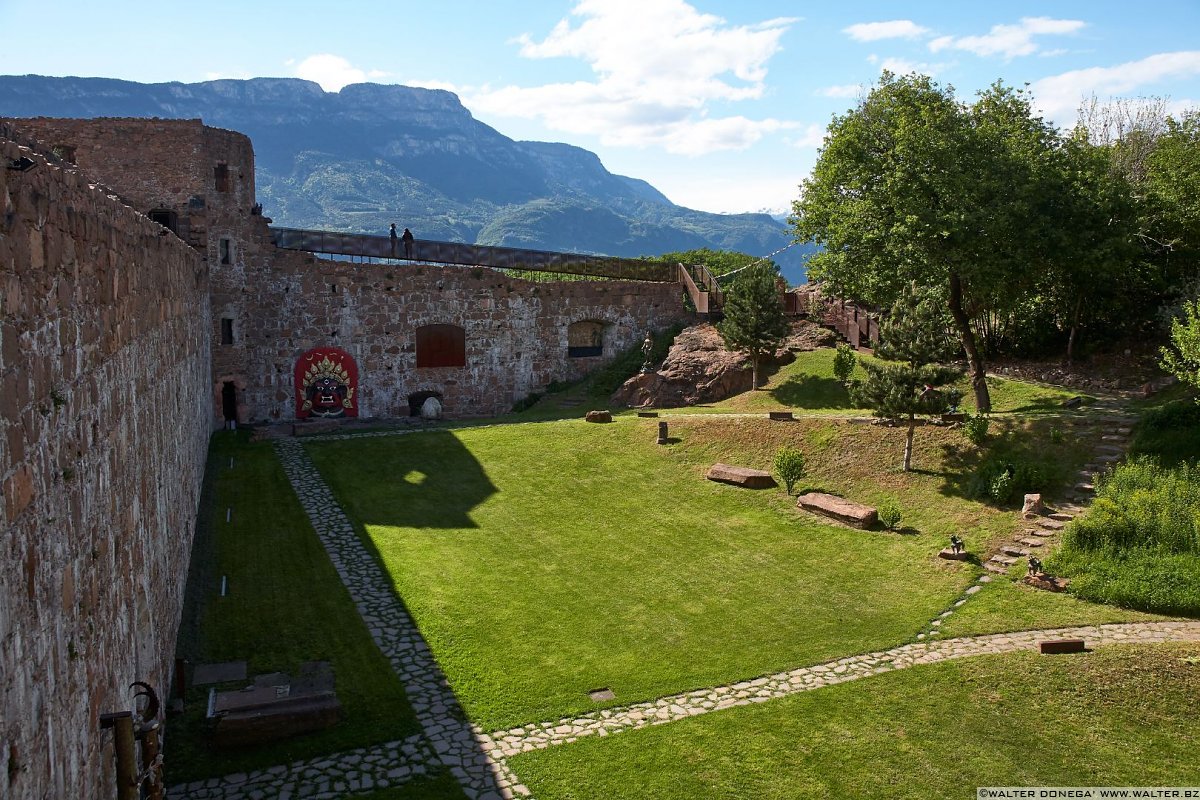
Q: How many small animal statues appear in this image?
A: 2